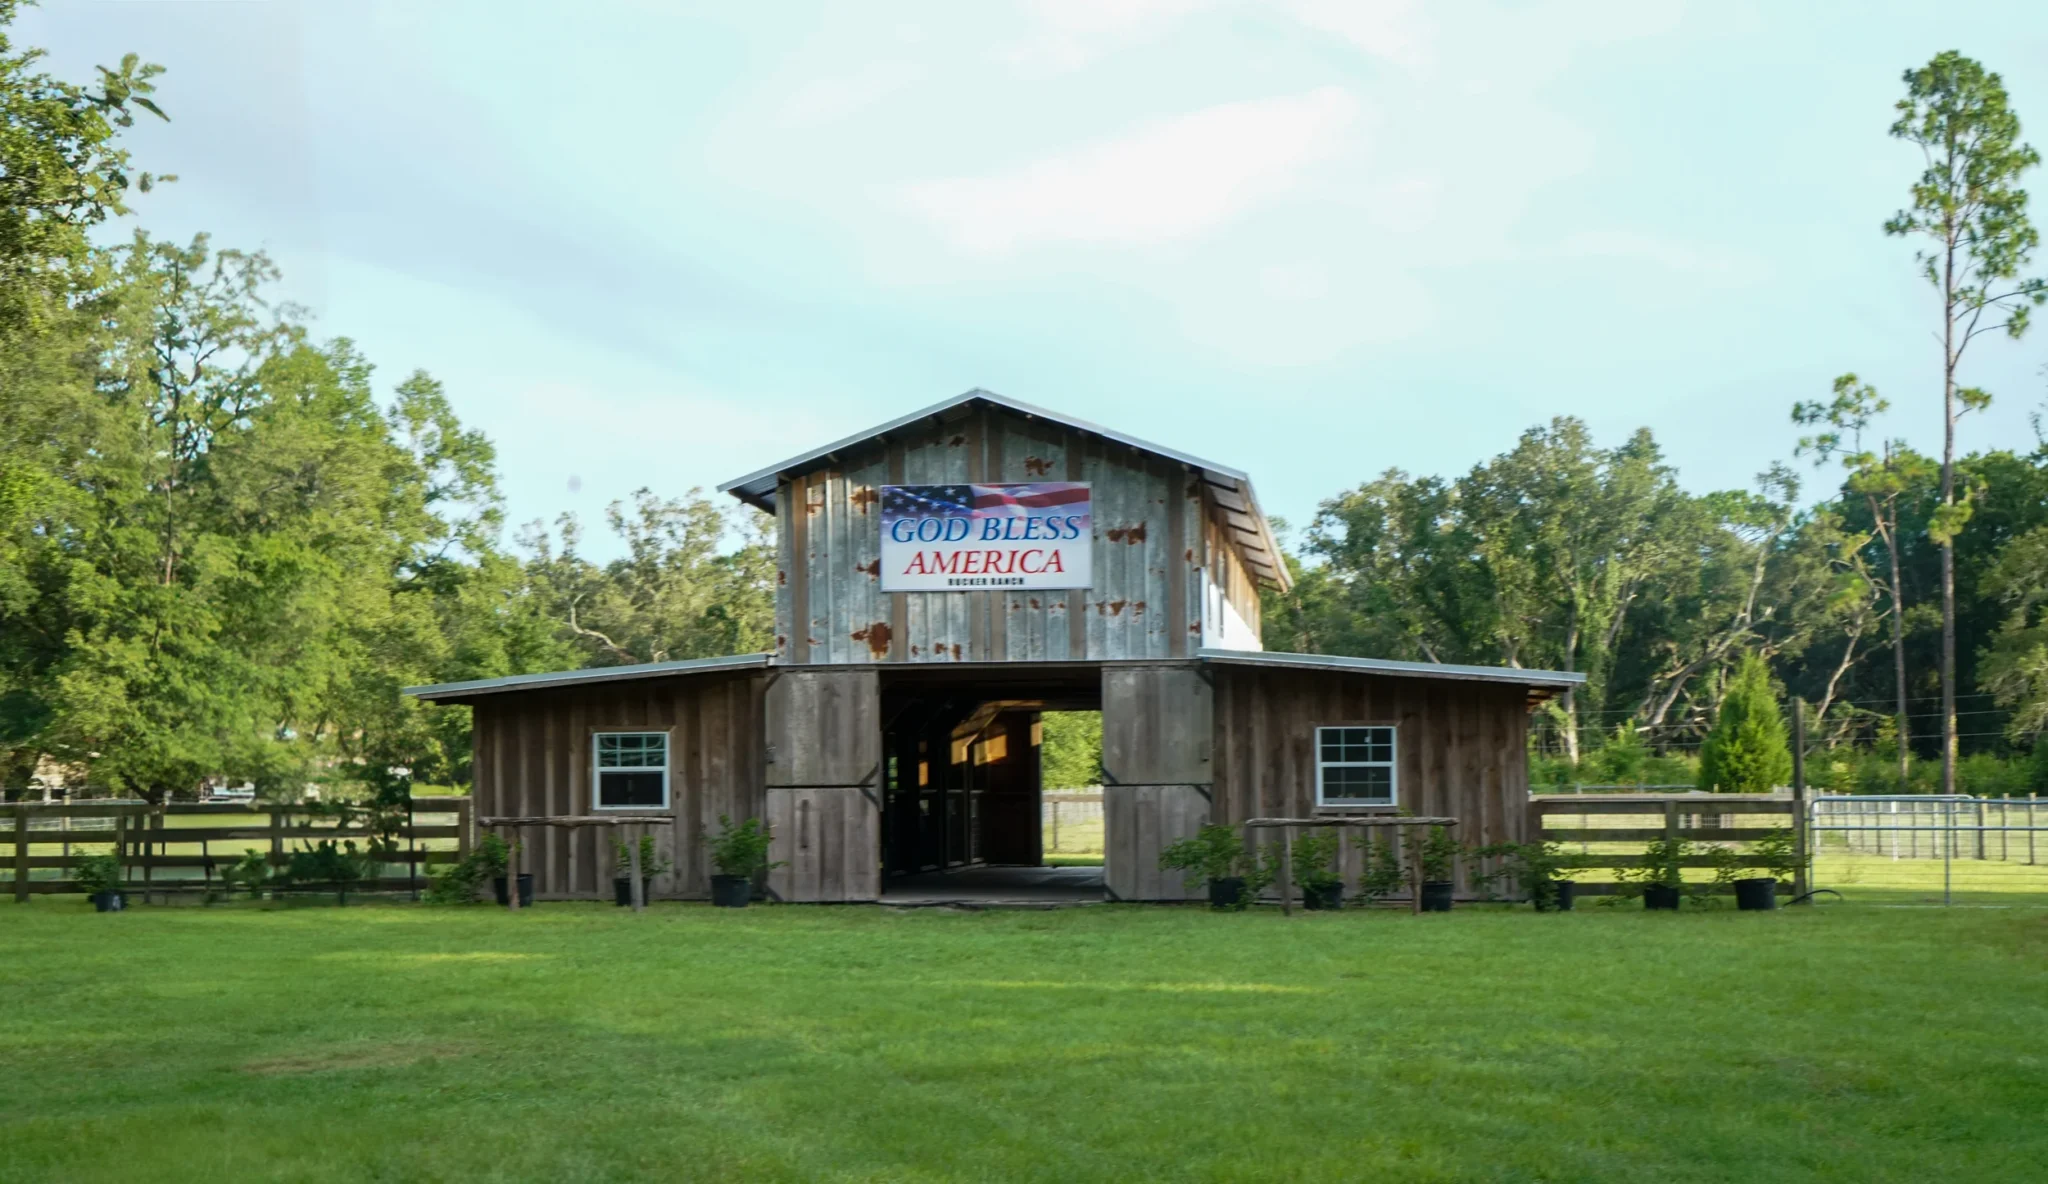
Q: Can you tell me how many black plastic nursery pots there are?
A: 10